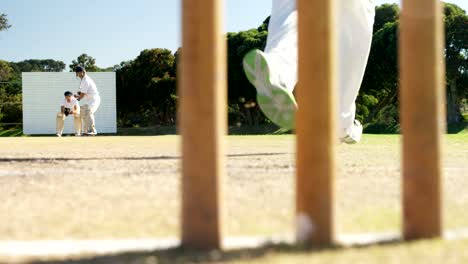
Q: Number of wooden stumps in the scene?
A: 3